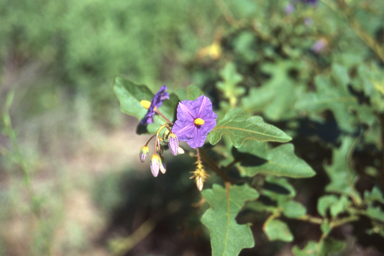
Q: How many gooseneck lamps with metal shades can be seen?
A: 0